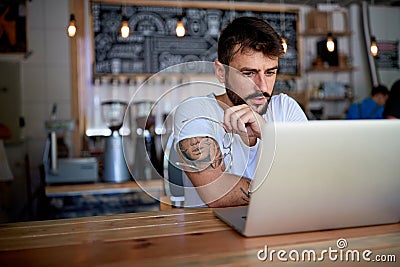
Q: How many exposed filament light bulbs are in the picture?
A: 6